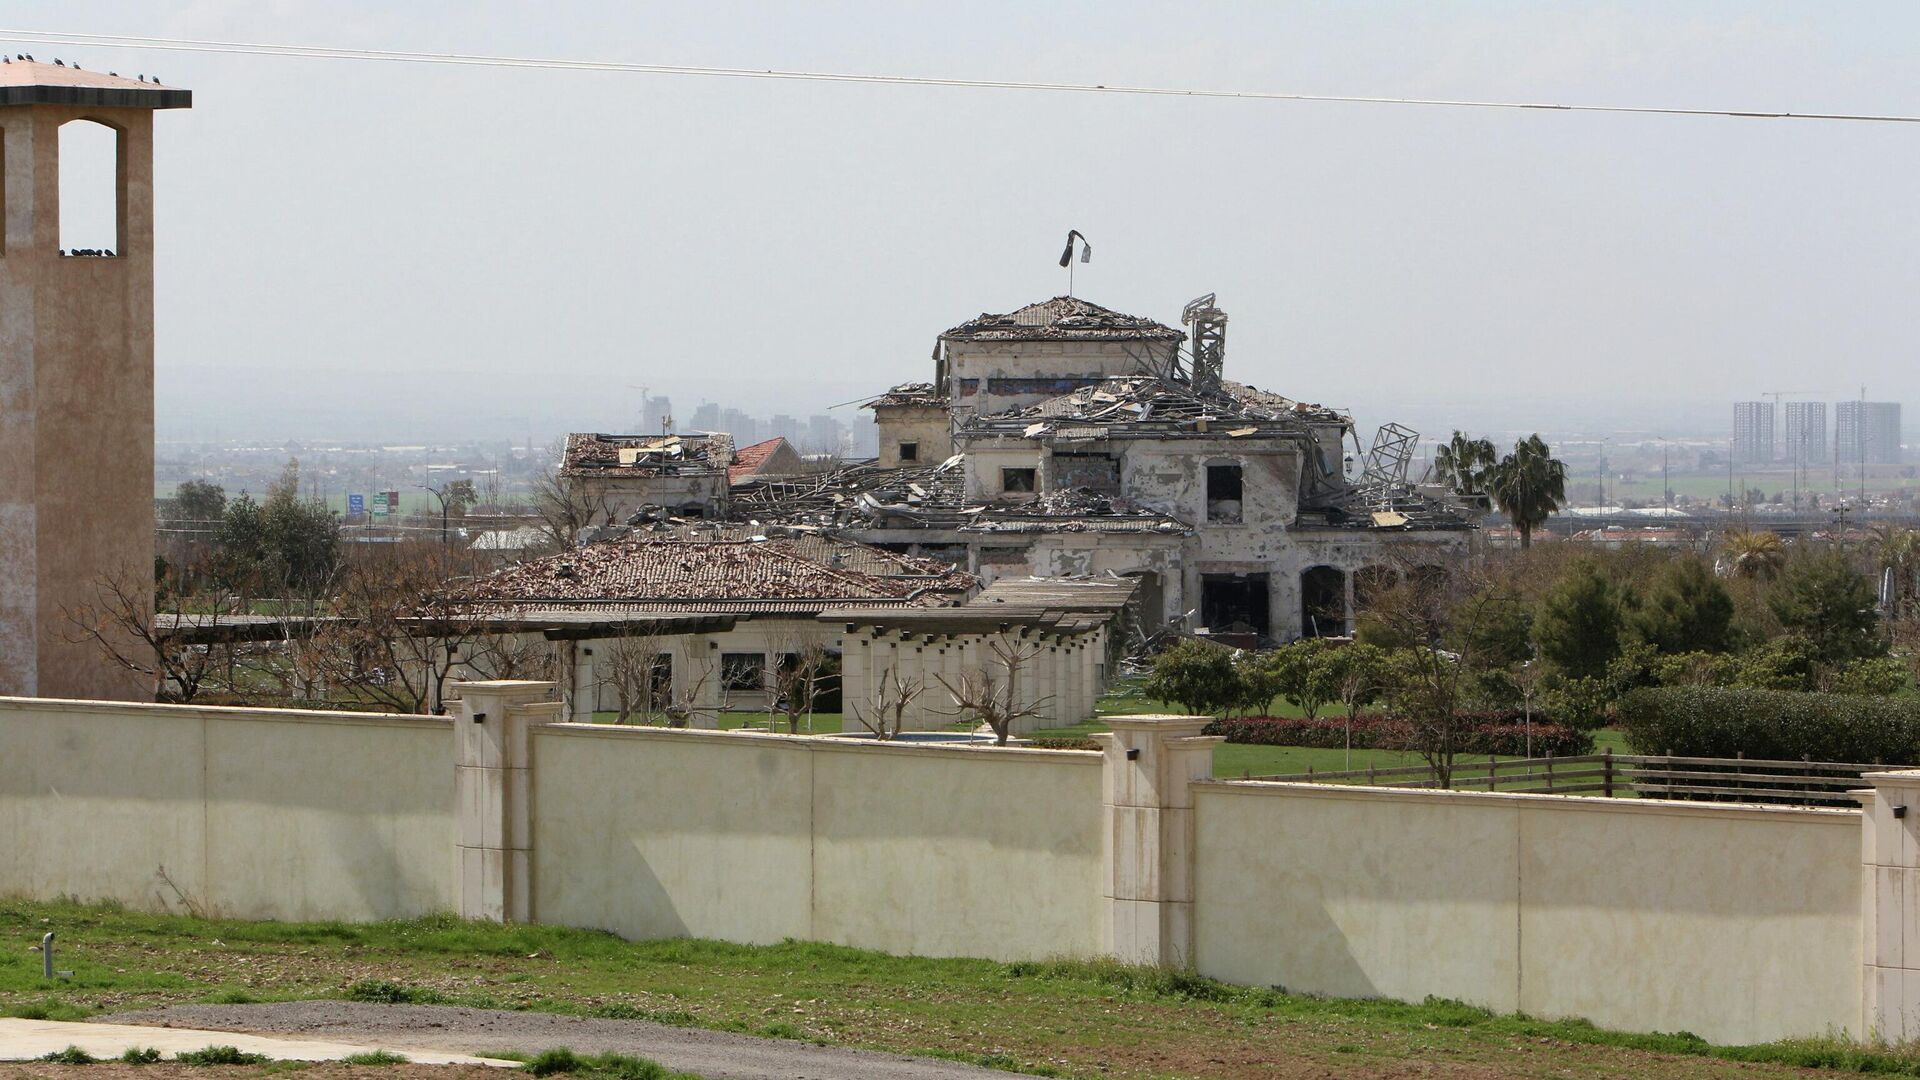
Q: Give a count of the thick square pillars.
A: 3